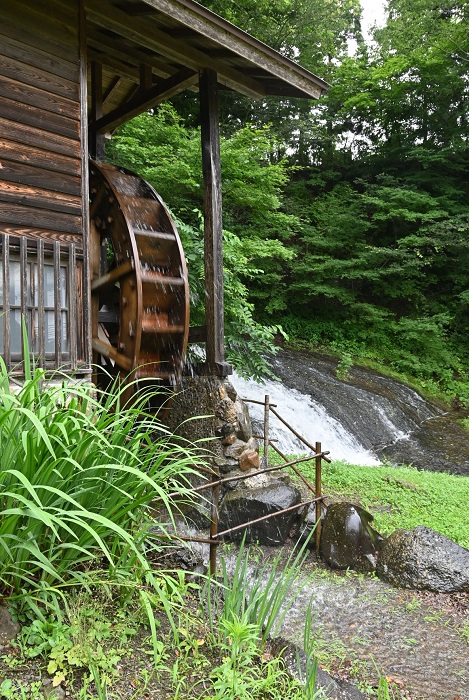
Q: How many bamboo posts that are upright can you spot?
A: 3